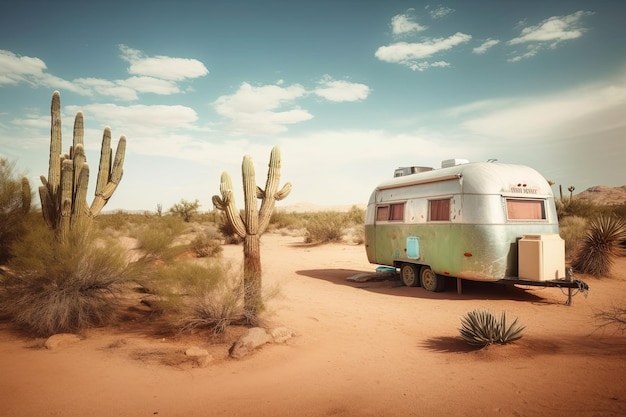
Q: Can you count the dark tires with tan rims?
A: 2